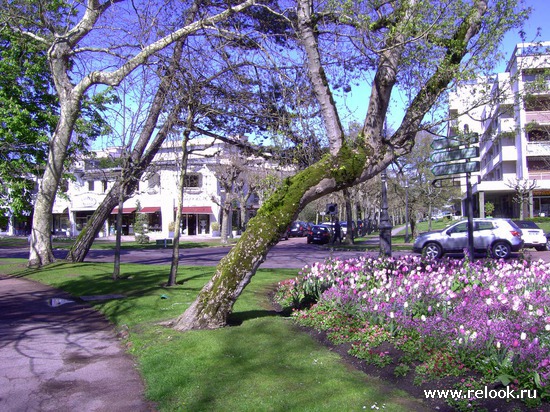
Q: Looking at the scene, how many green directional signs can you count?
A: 3